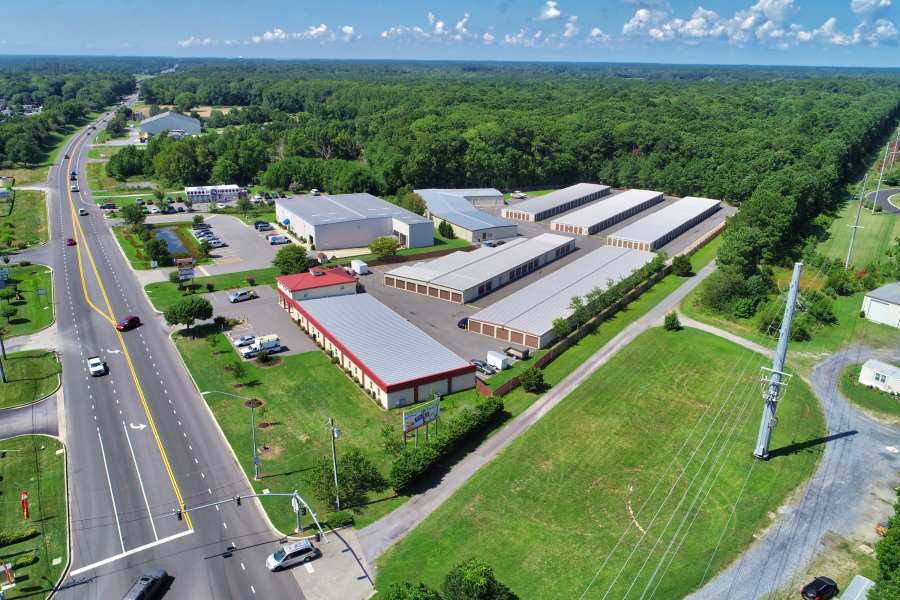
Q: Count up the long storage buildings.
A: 5